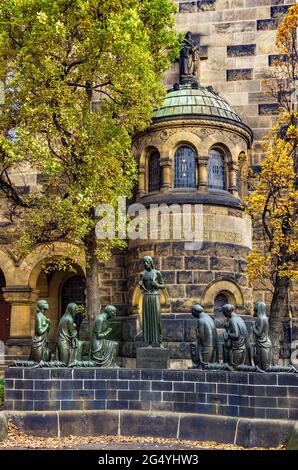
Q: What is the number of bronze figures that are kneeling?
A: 6